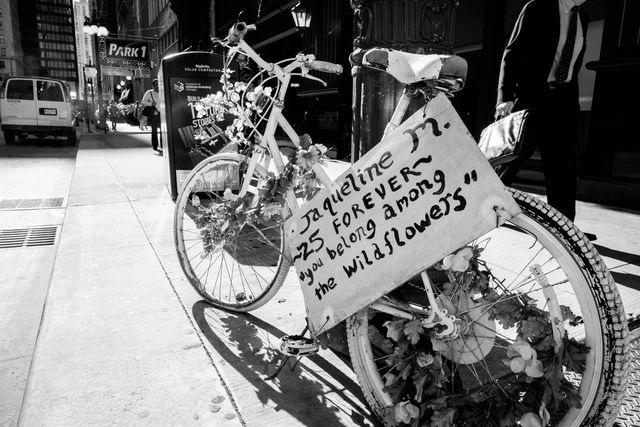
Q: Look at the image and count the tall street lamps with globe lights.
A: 1